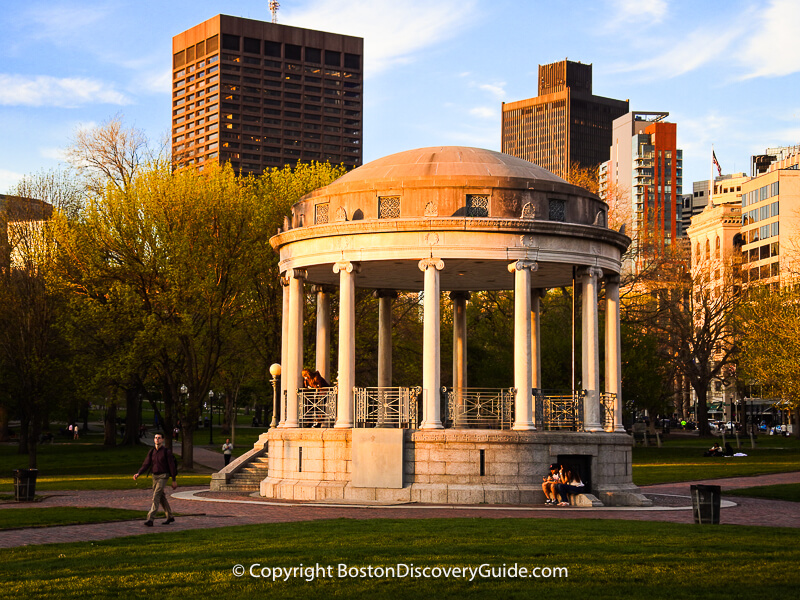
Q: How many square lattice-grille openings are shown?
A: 4